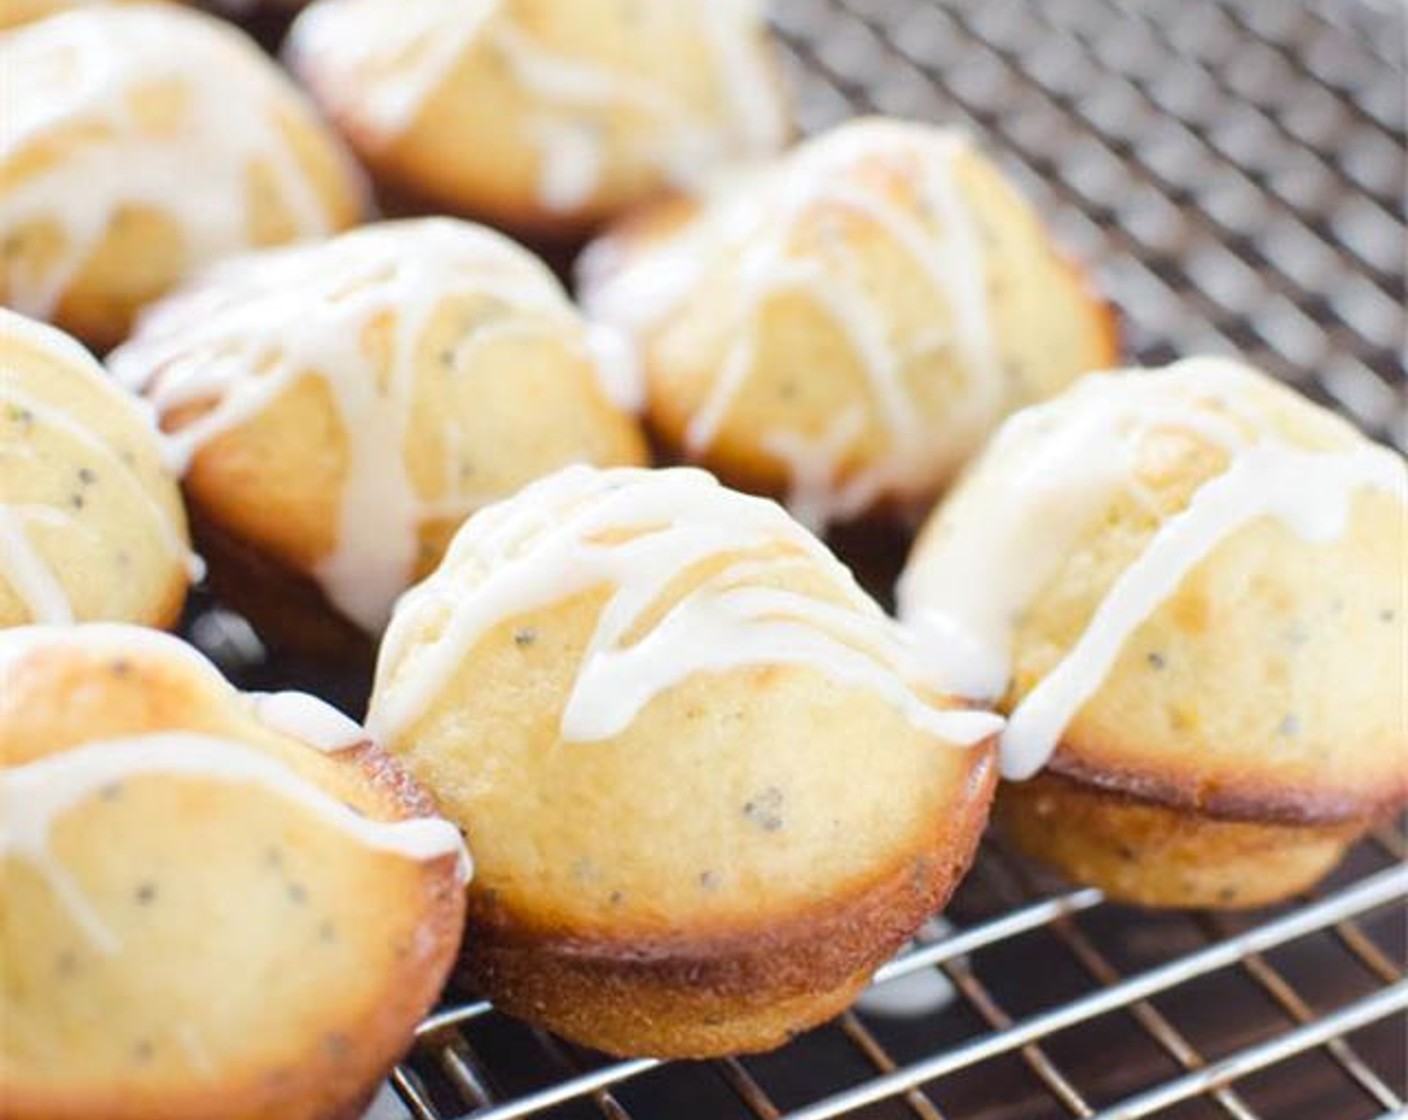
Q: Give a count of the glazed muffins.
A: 8